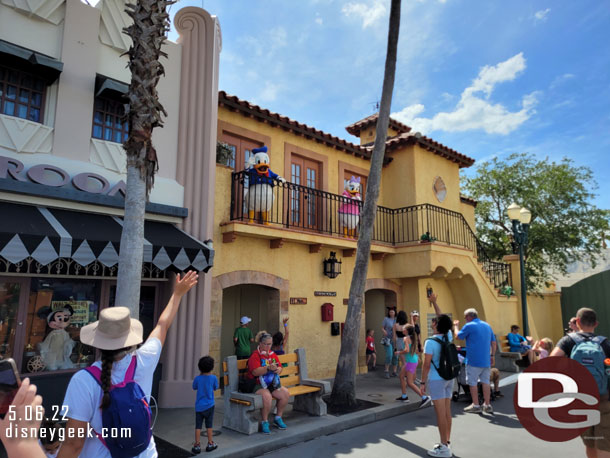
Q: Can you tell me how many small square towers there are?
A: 1